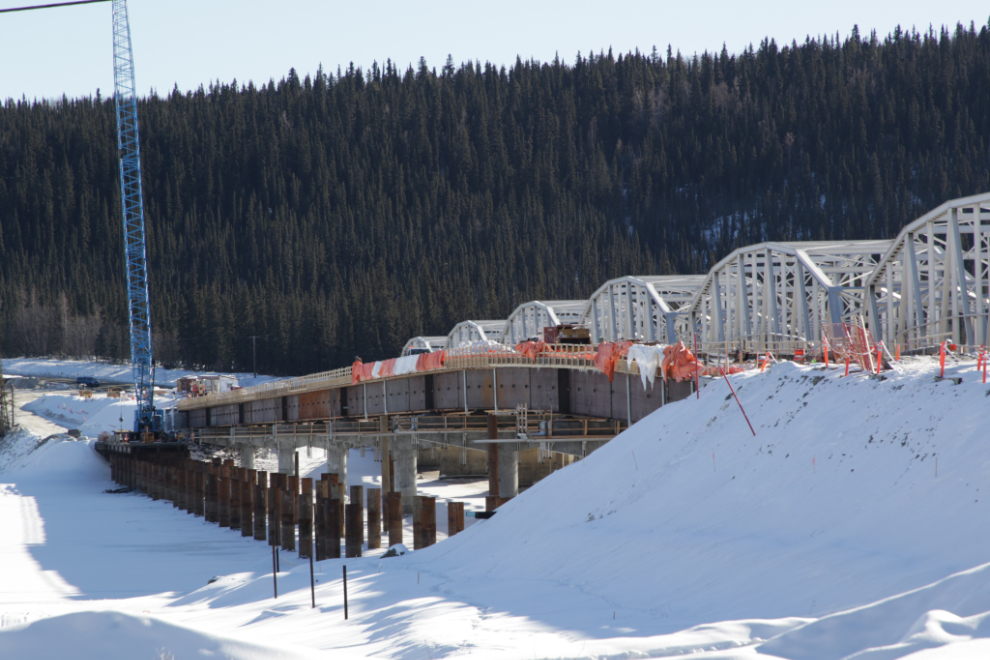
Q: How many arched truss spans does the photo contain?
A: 6